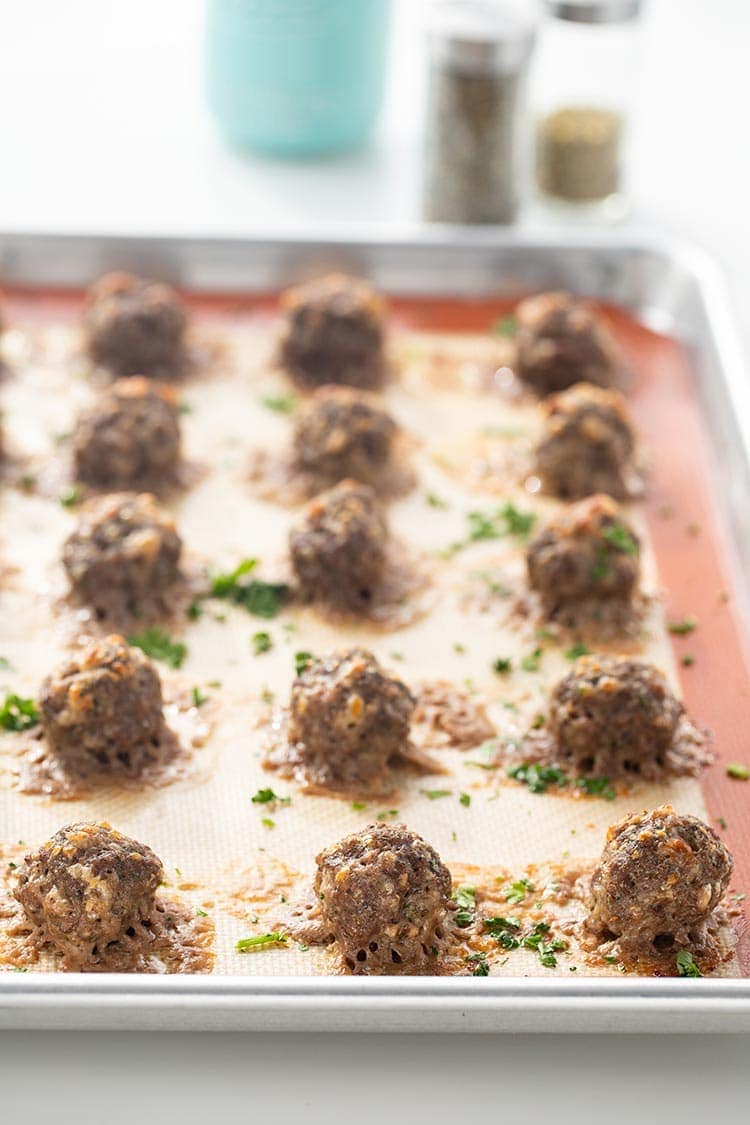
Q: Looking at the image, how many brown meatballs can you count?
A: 15